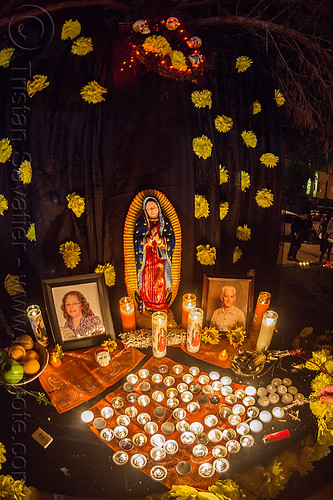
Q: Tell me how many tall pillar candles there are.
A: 7